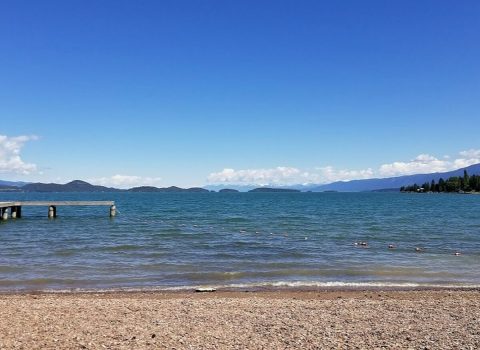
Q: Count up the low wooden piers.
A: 1